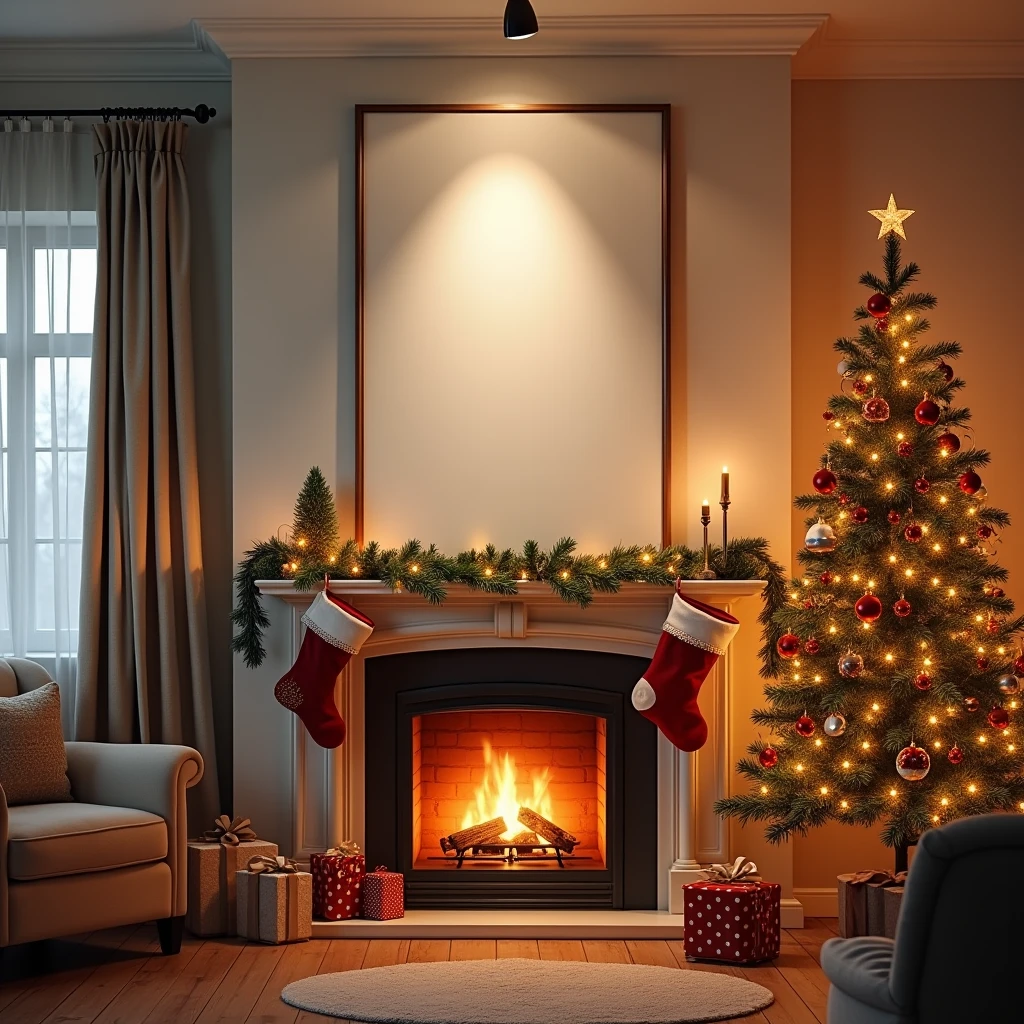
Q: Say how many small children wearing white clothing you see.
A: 0